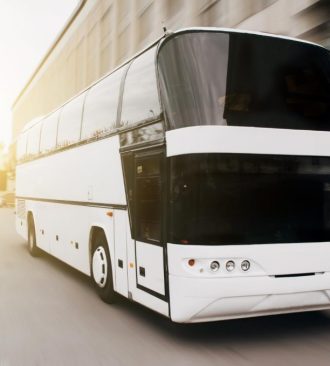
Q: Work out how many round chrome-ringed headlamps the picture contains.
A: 3